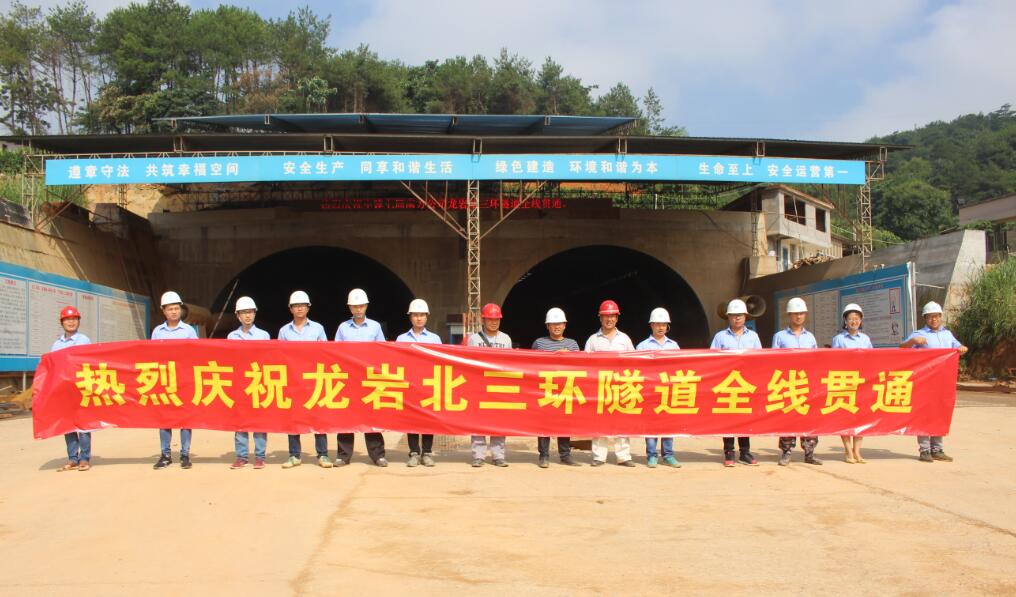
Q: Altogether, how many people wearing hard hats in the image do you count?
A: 14